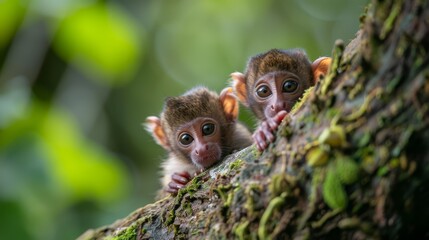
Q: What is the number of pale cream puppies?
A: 0